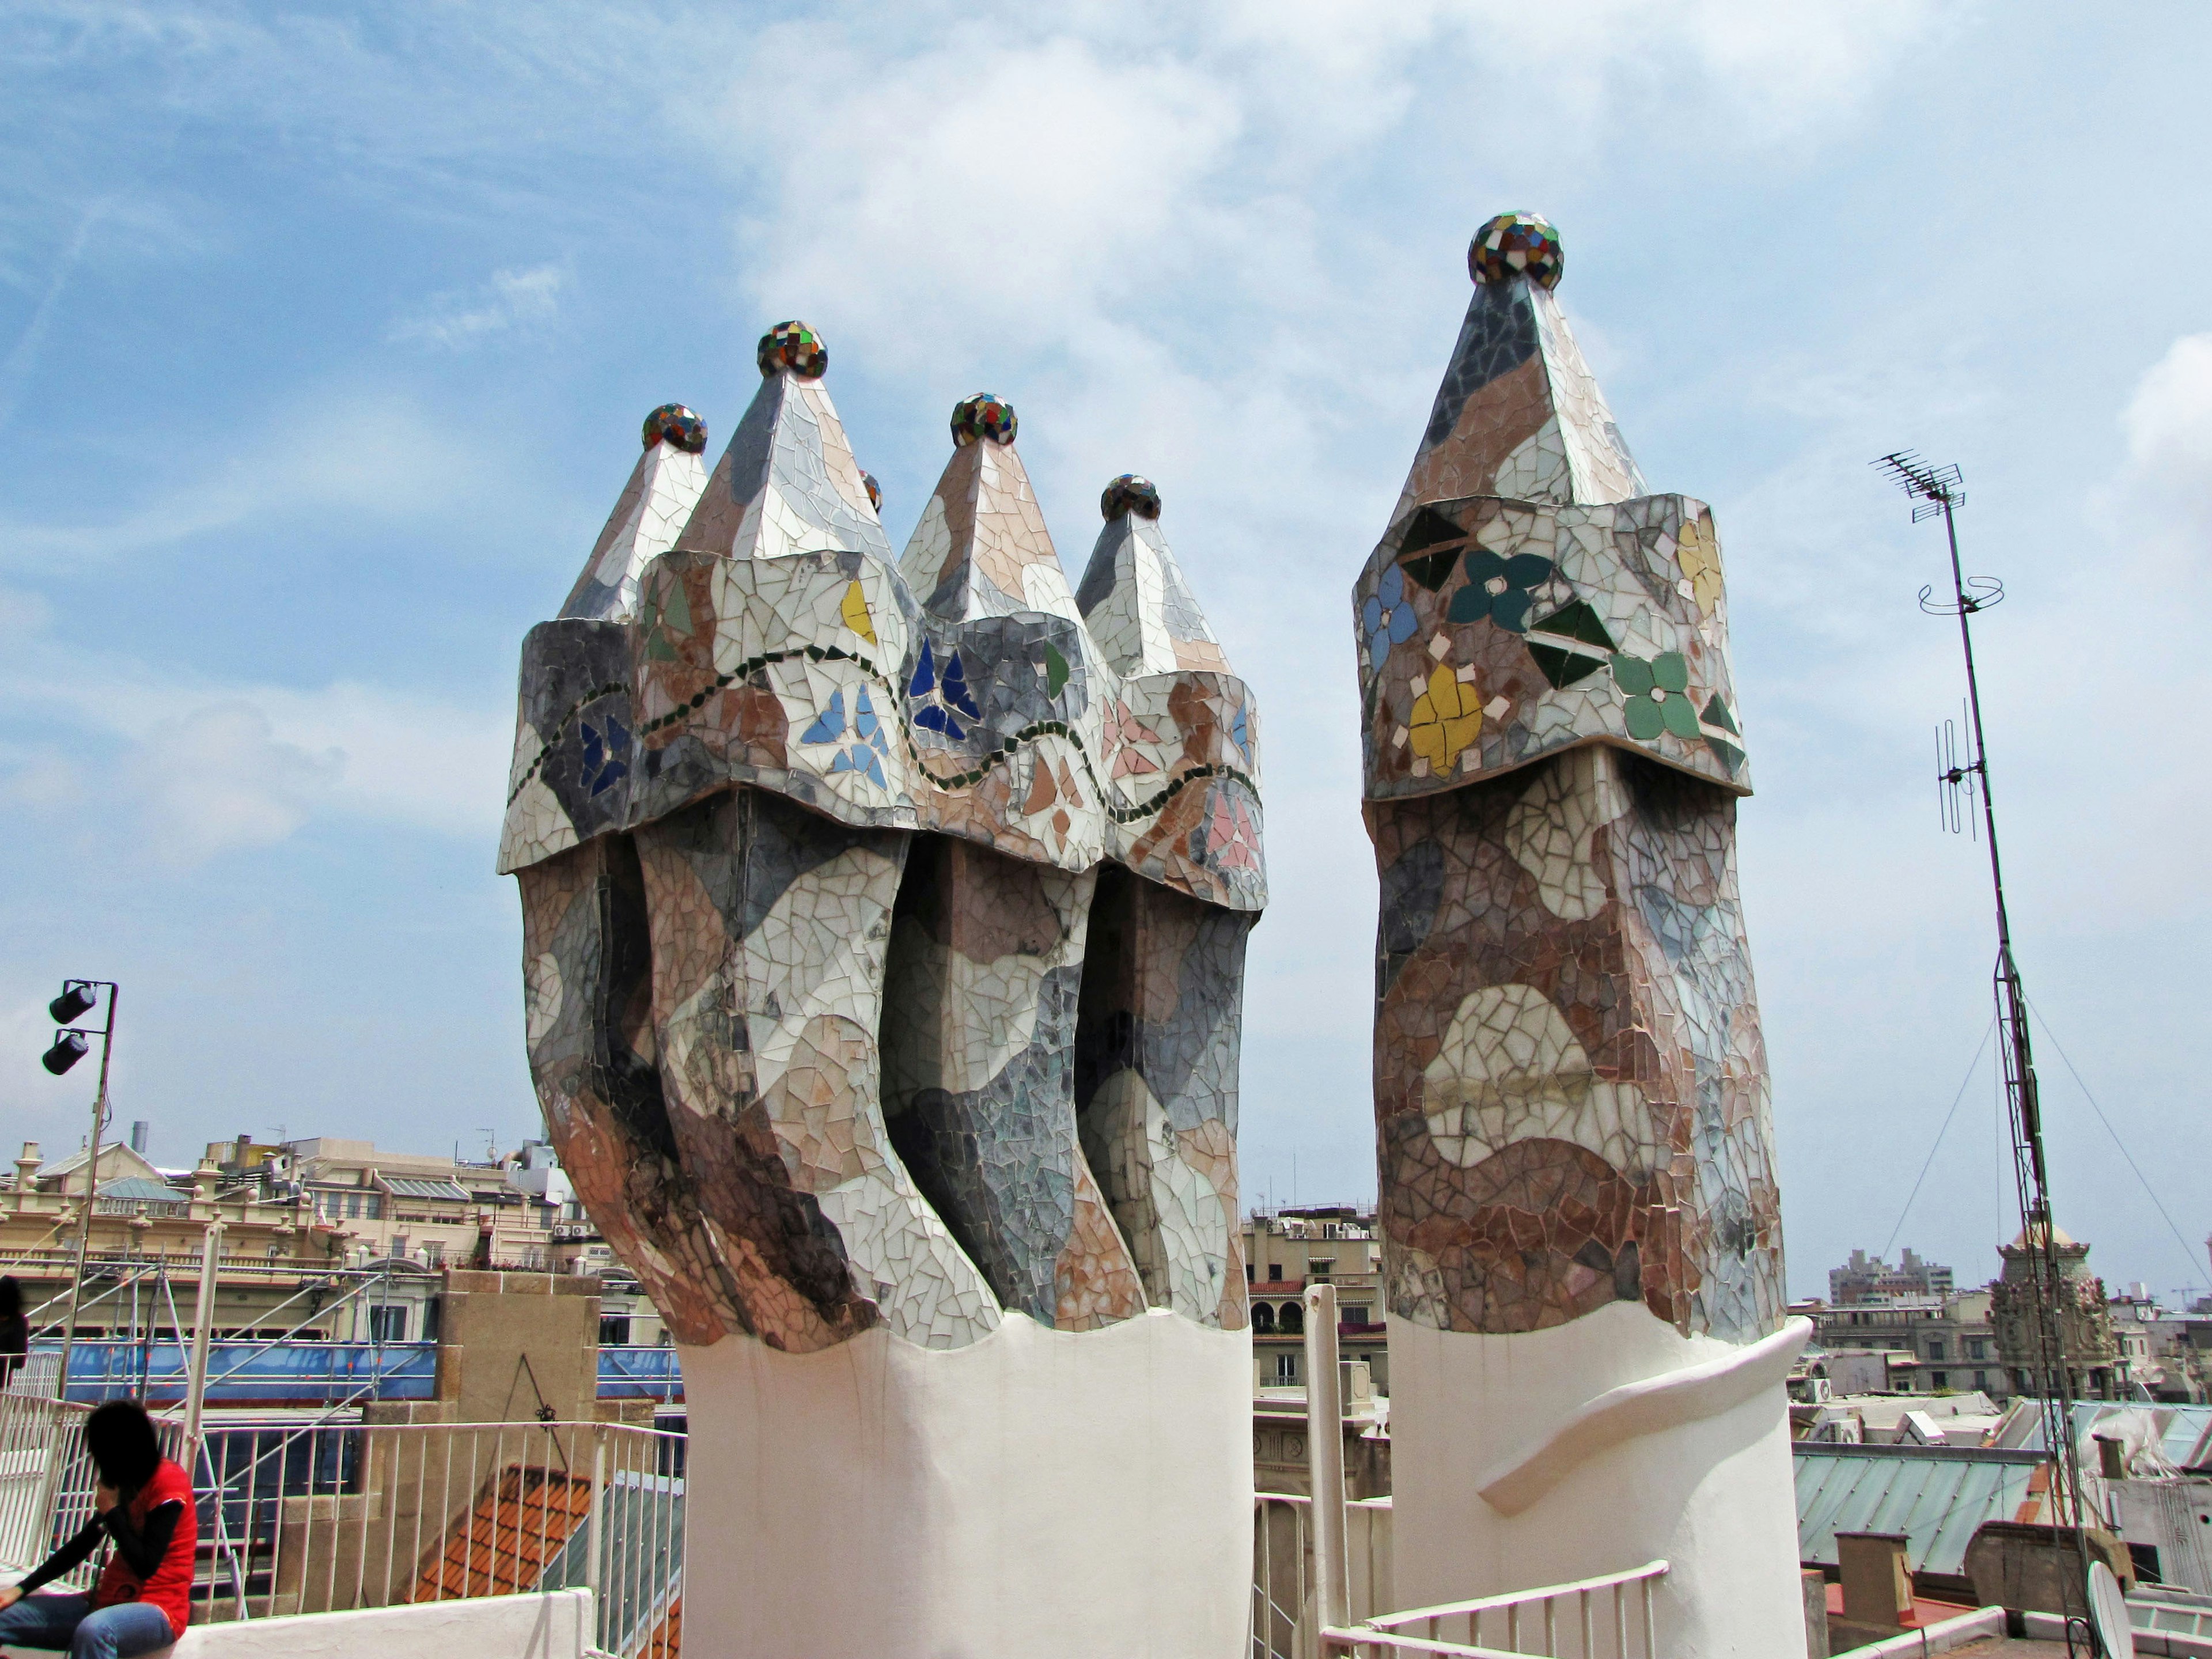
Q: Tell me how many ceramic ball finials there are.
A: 6